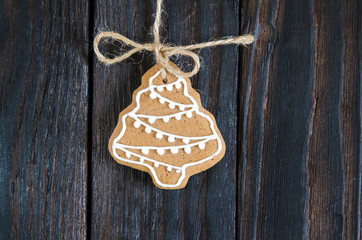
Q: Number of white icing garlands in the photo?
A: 6